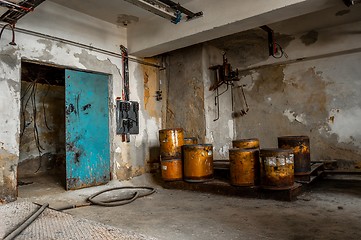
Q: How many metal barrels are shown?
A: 8